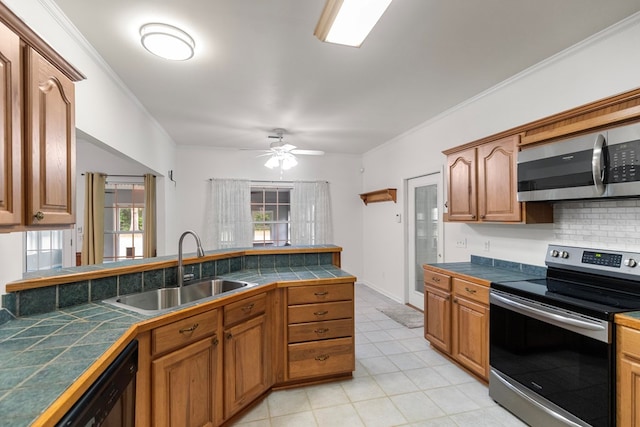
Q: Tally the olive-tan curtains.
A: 2